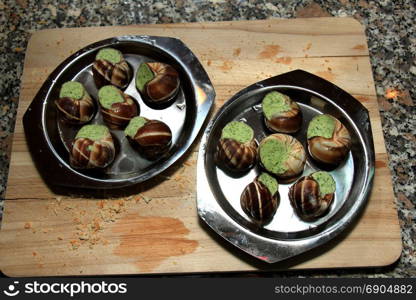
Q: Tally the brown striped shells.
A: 12